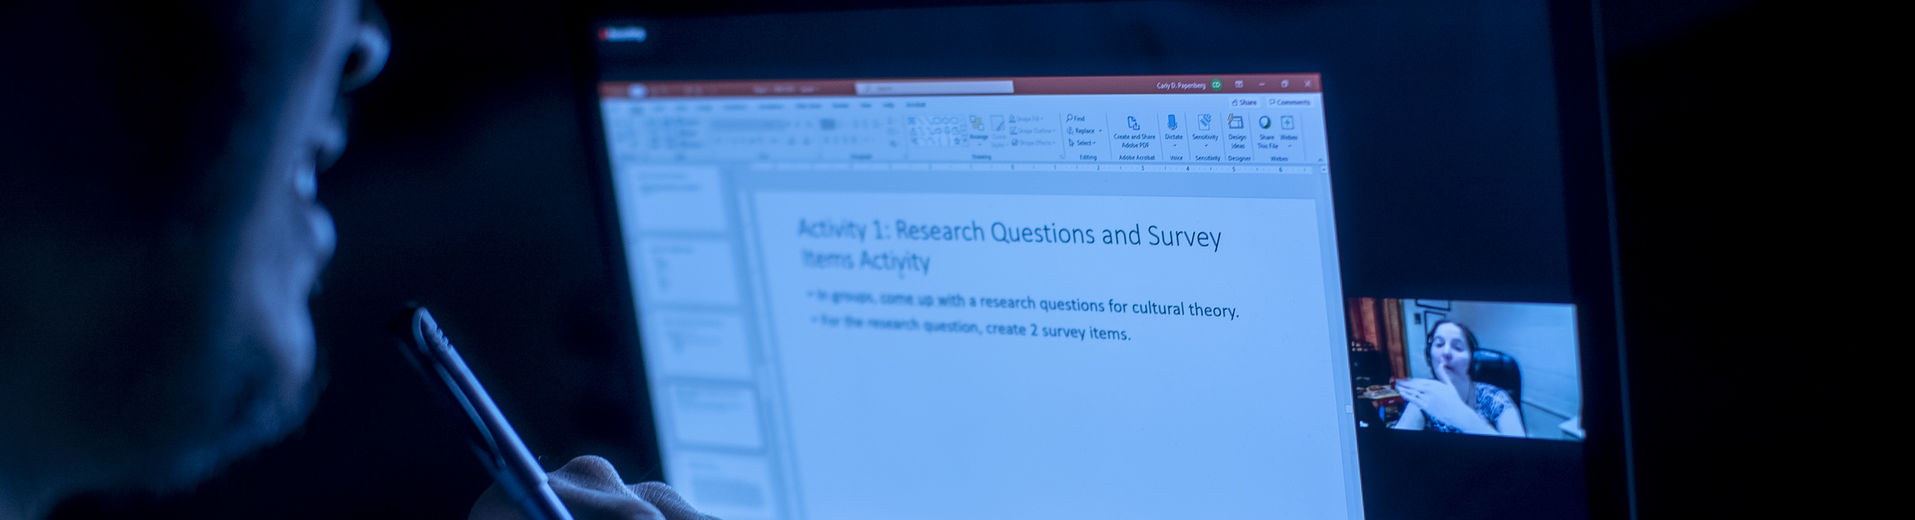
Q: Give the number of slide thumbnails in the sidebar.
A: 5